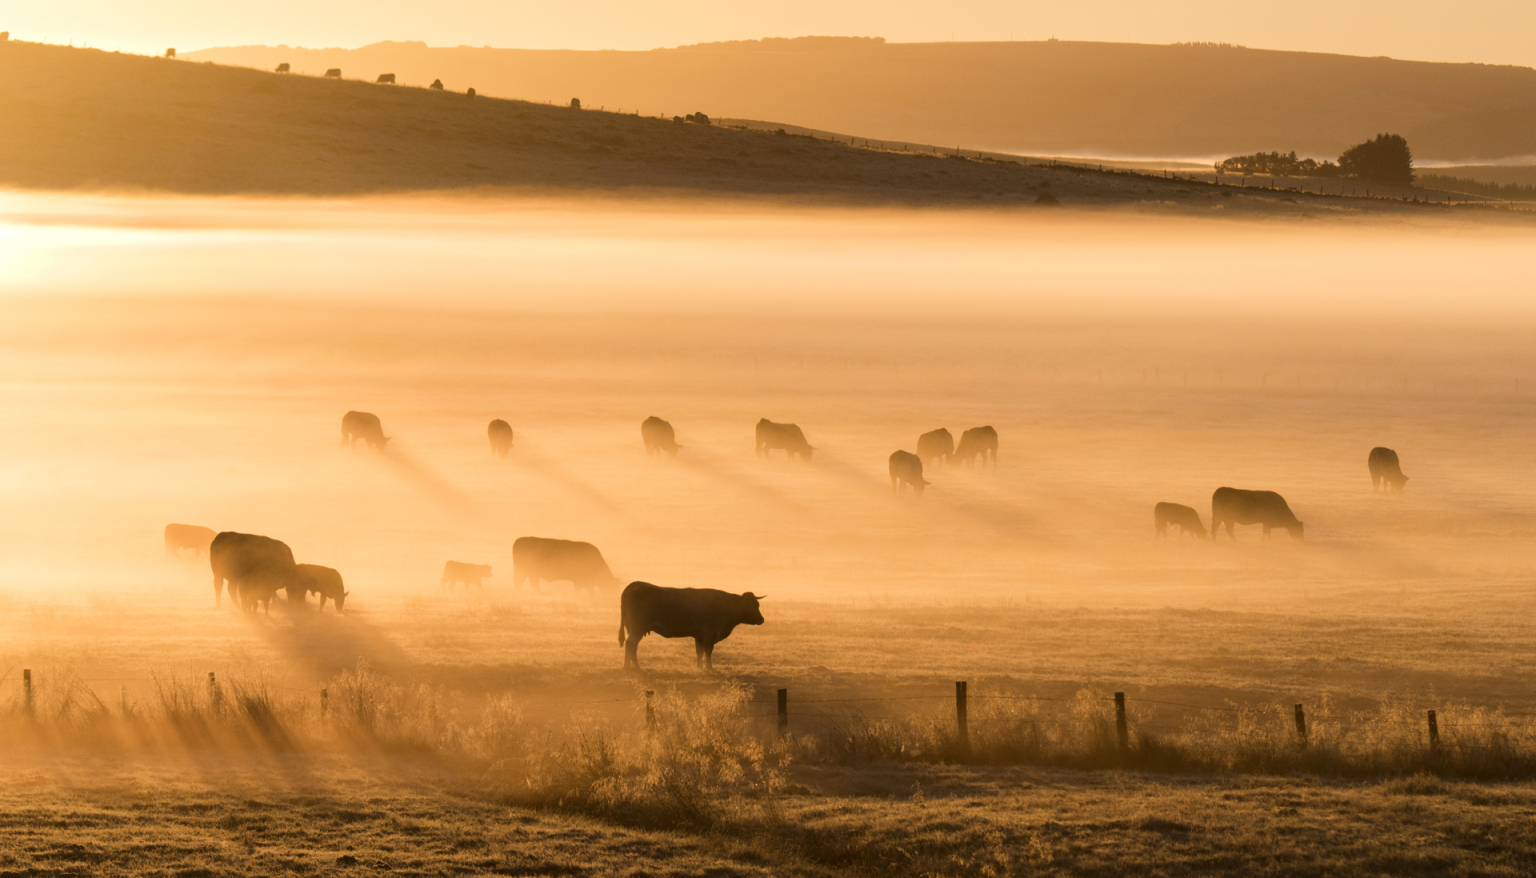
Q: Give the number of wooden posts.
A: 9